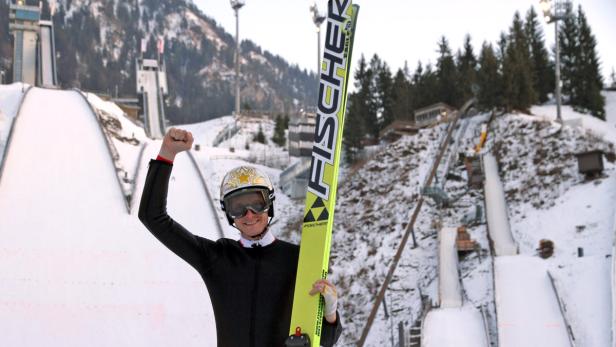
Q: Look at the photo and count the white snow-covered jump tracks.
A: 4